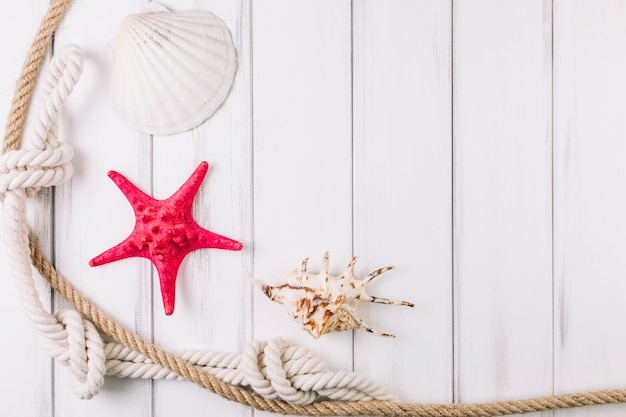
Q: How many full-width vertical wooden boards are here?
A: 5